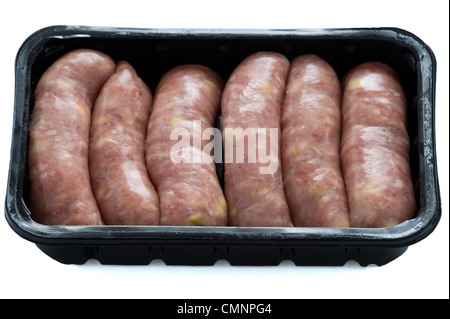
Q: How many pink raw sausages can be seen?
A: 6